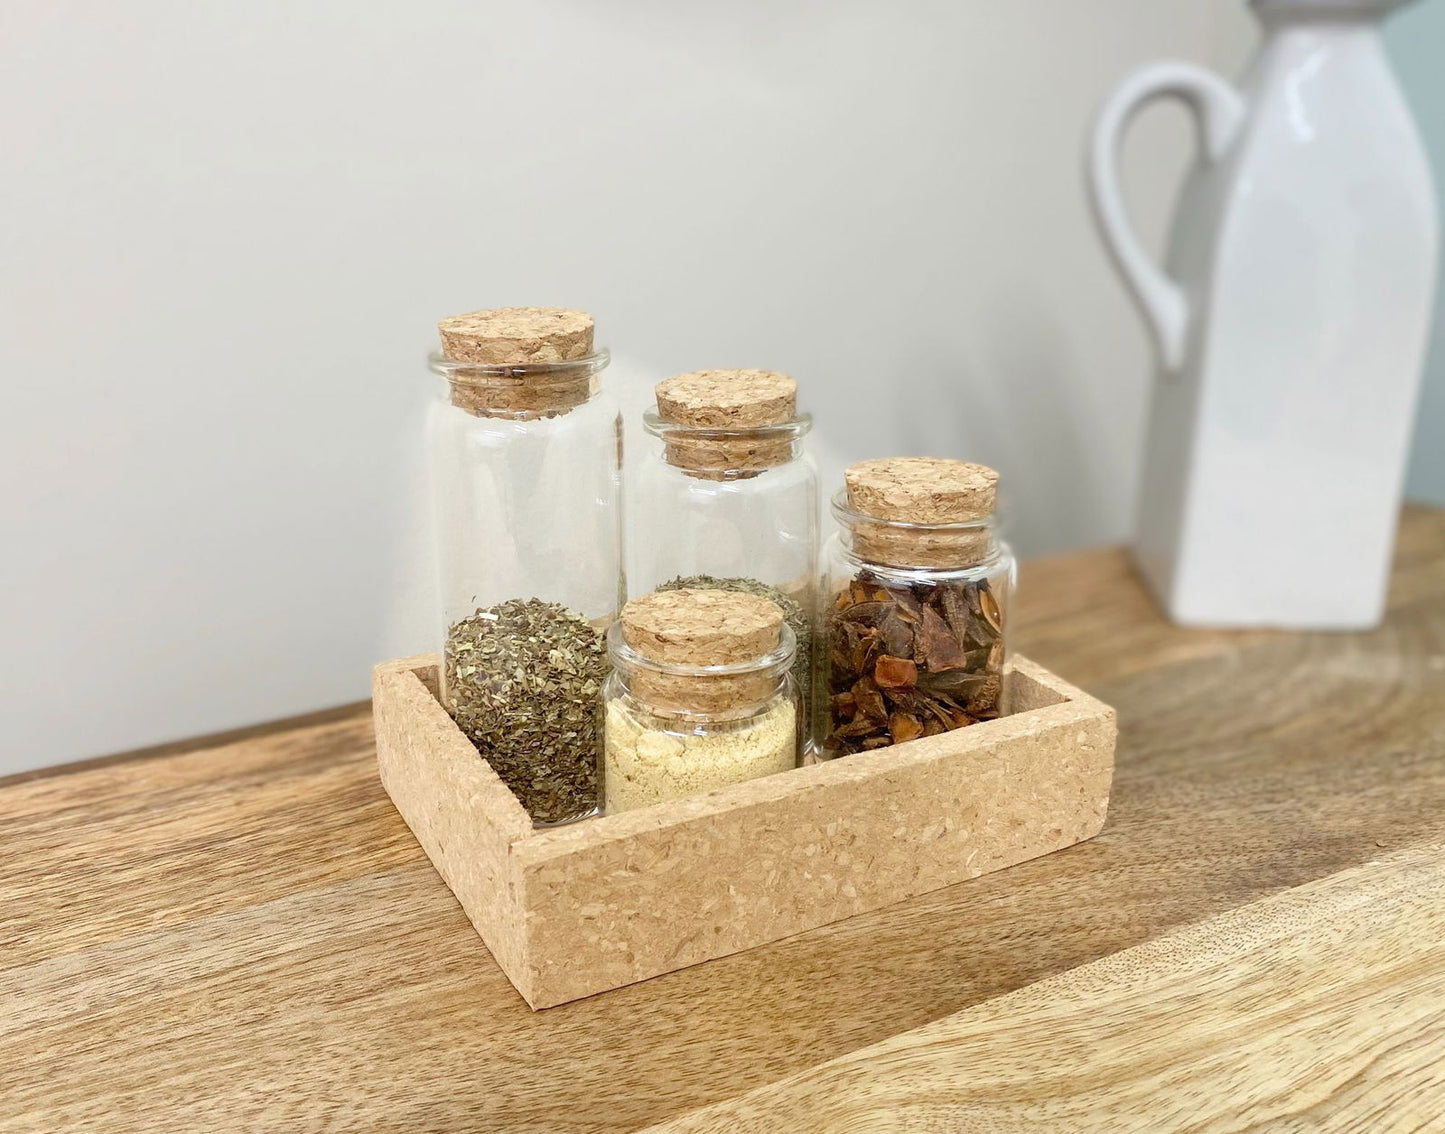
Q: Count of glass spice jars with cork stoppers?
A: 4